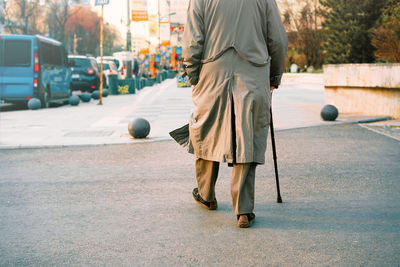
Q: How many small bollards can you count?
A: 7